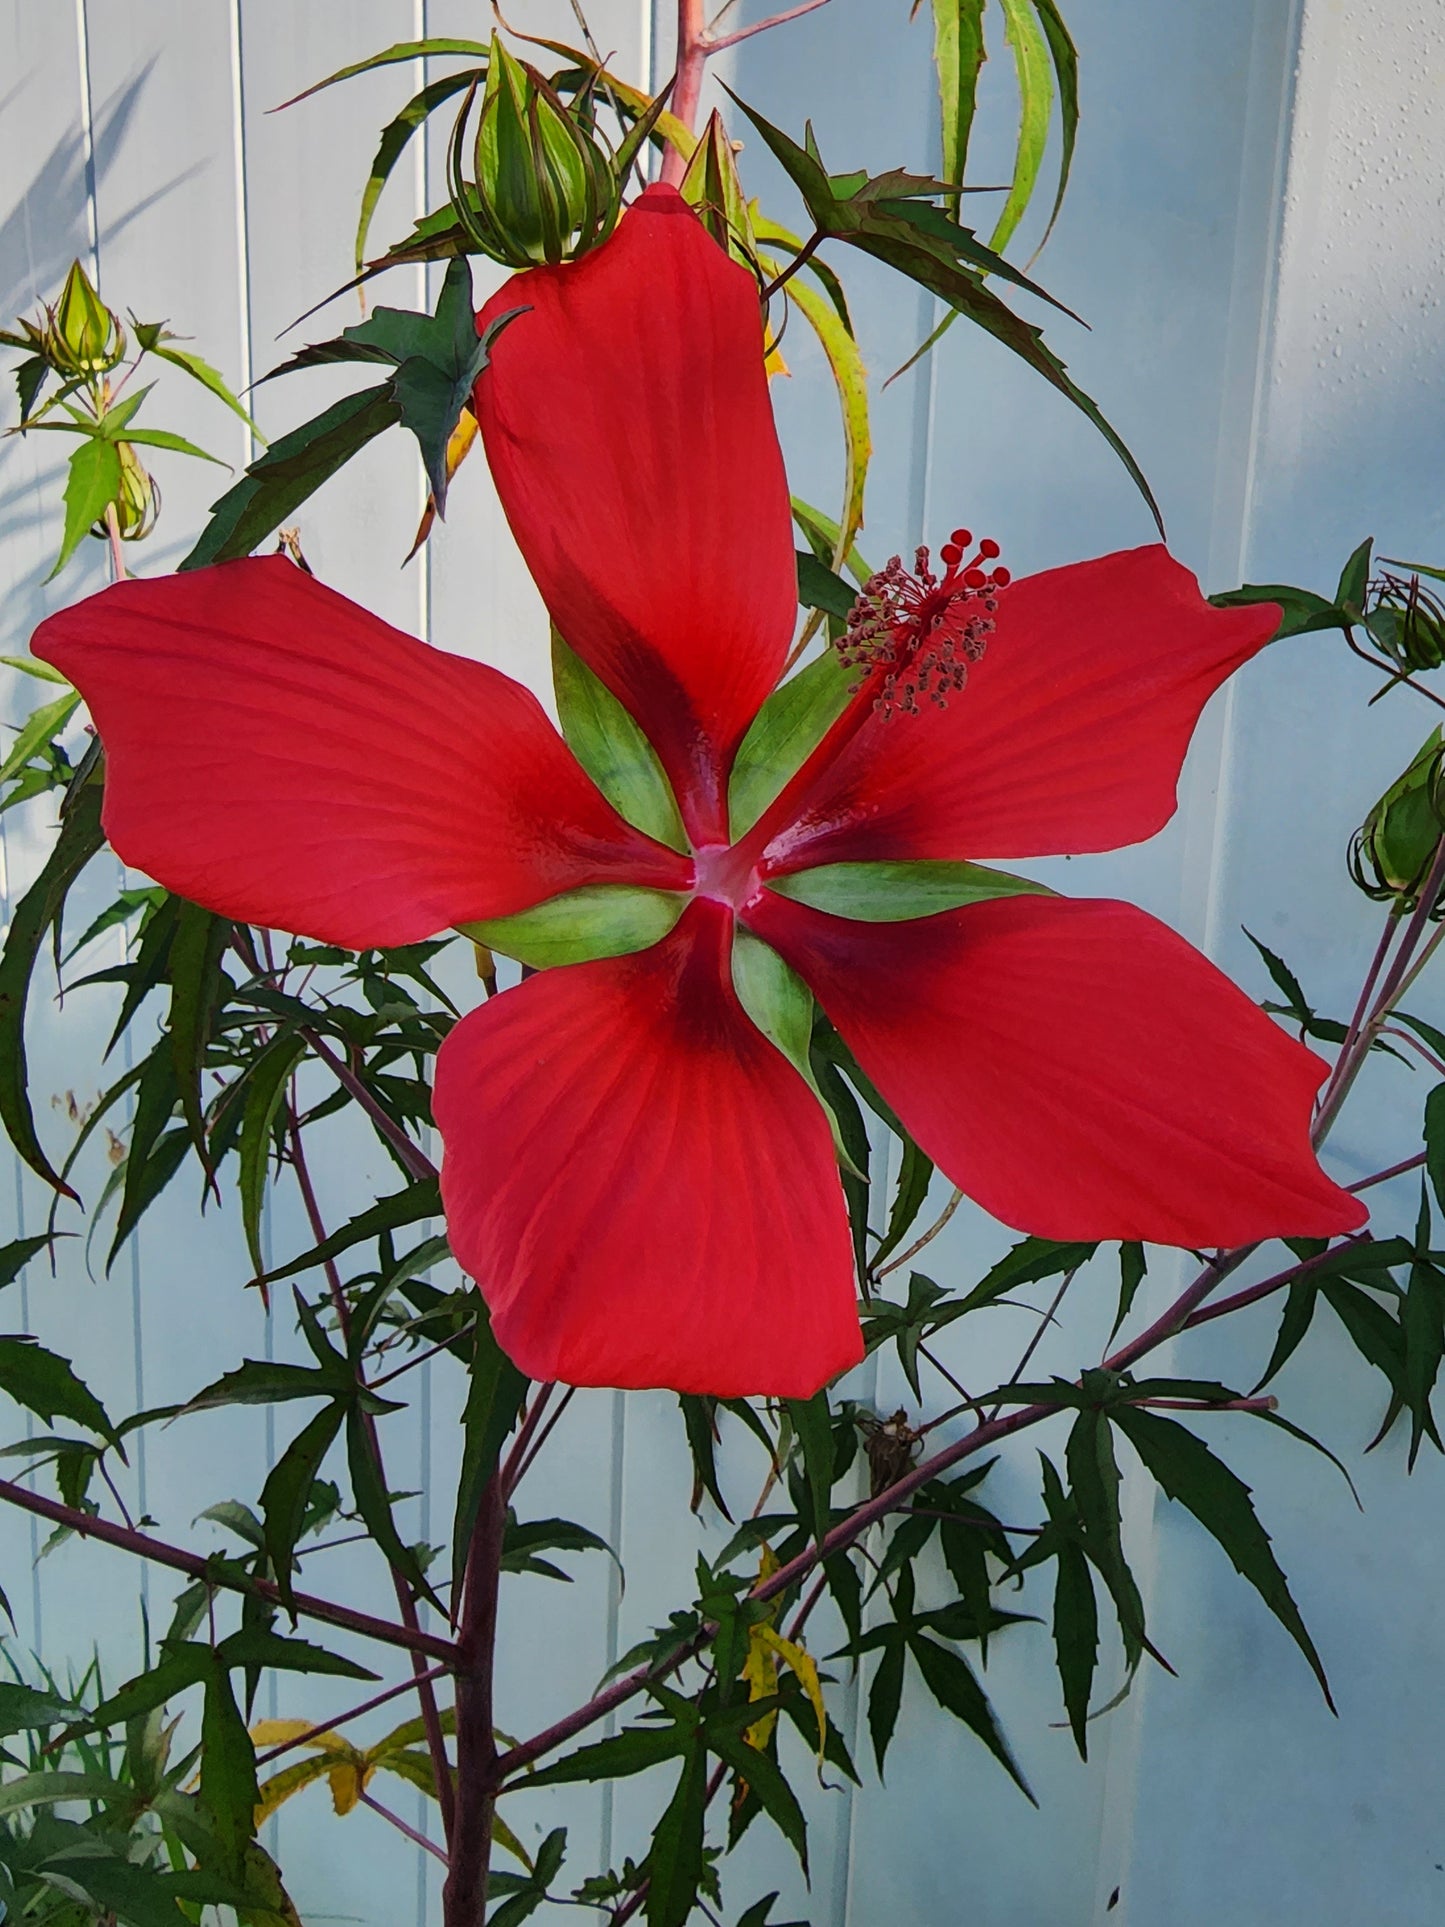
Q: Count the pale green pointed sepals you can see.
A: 5